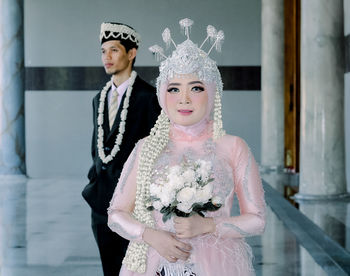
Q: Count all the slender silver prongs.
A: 5